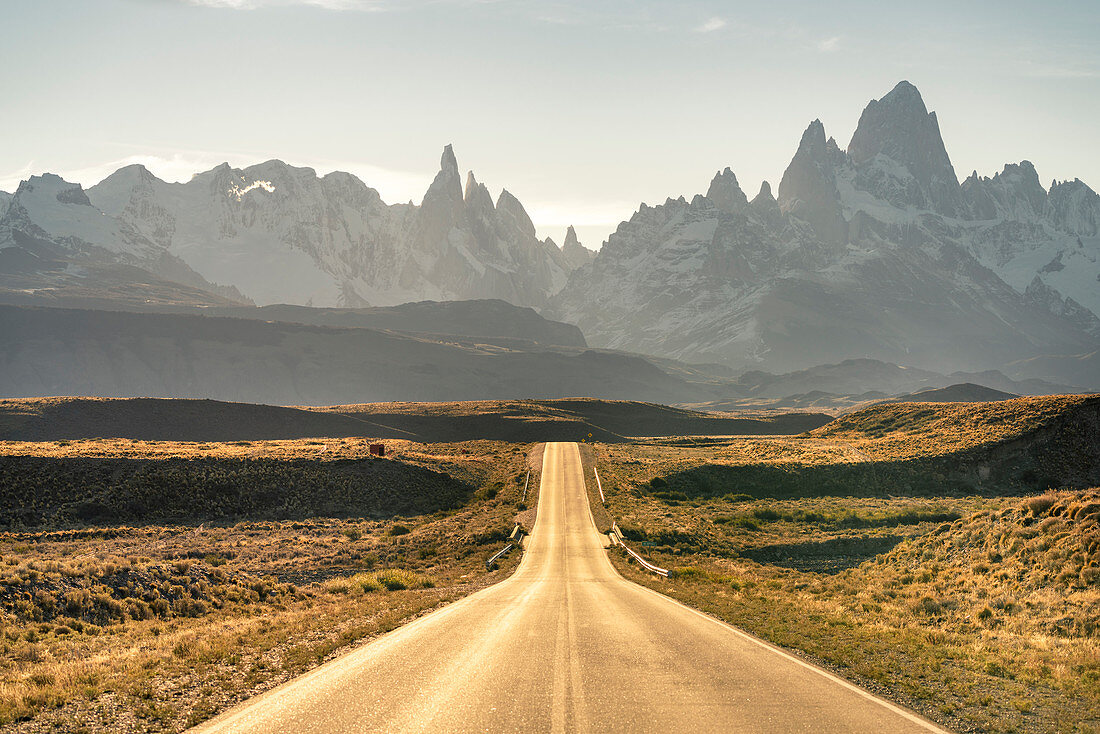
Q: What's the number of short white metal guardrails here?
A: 4